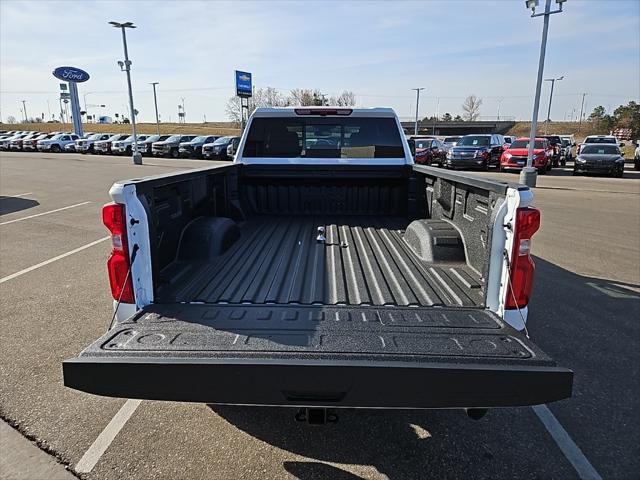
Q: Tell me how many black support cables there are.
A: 2